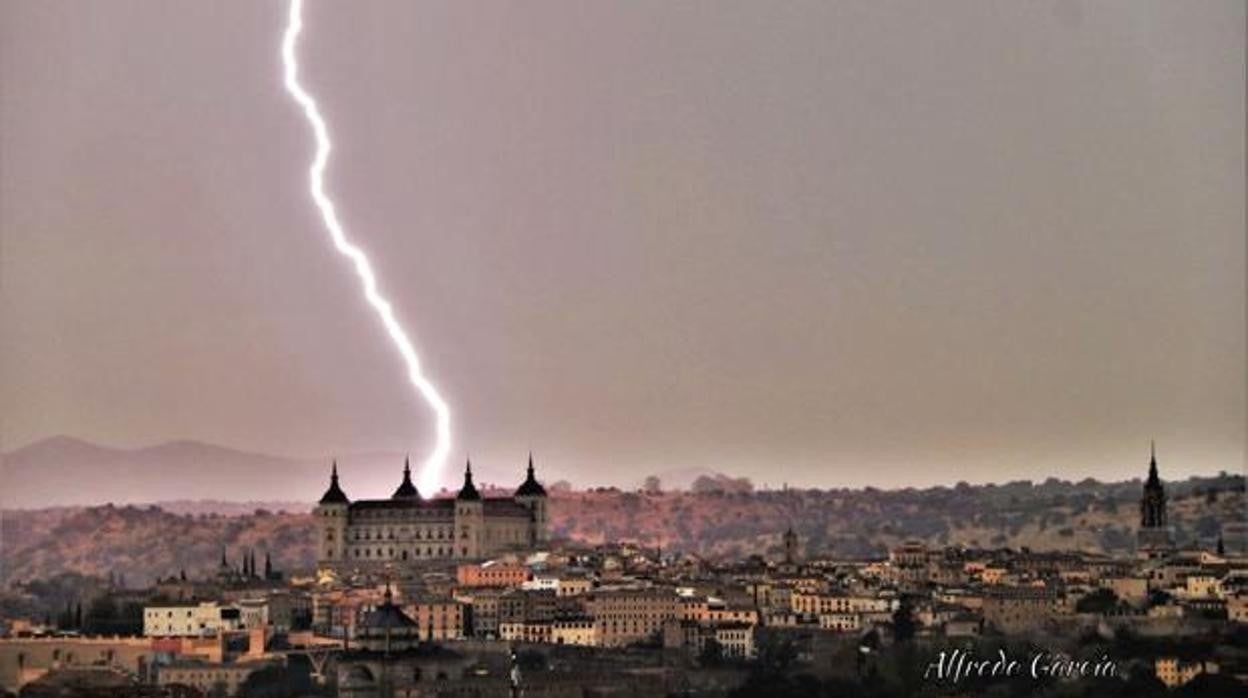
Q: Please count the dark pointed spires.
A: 5